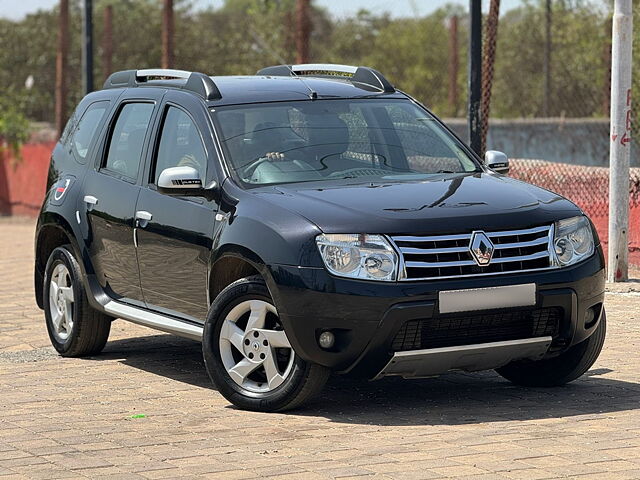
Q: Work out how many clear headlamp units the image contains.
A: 2